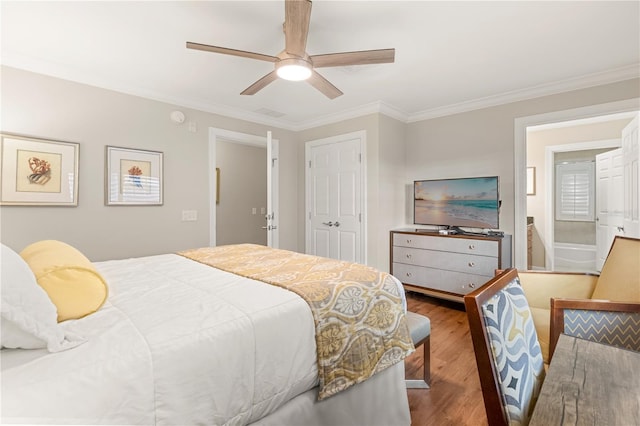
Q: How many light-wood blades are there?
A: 5